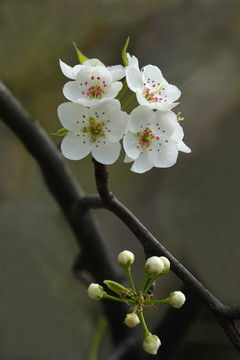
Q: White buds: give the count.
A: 7